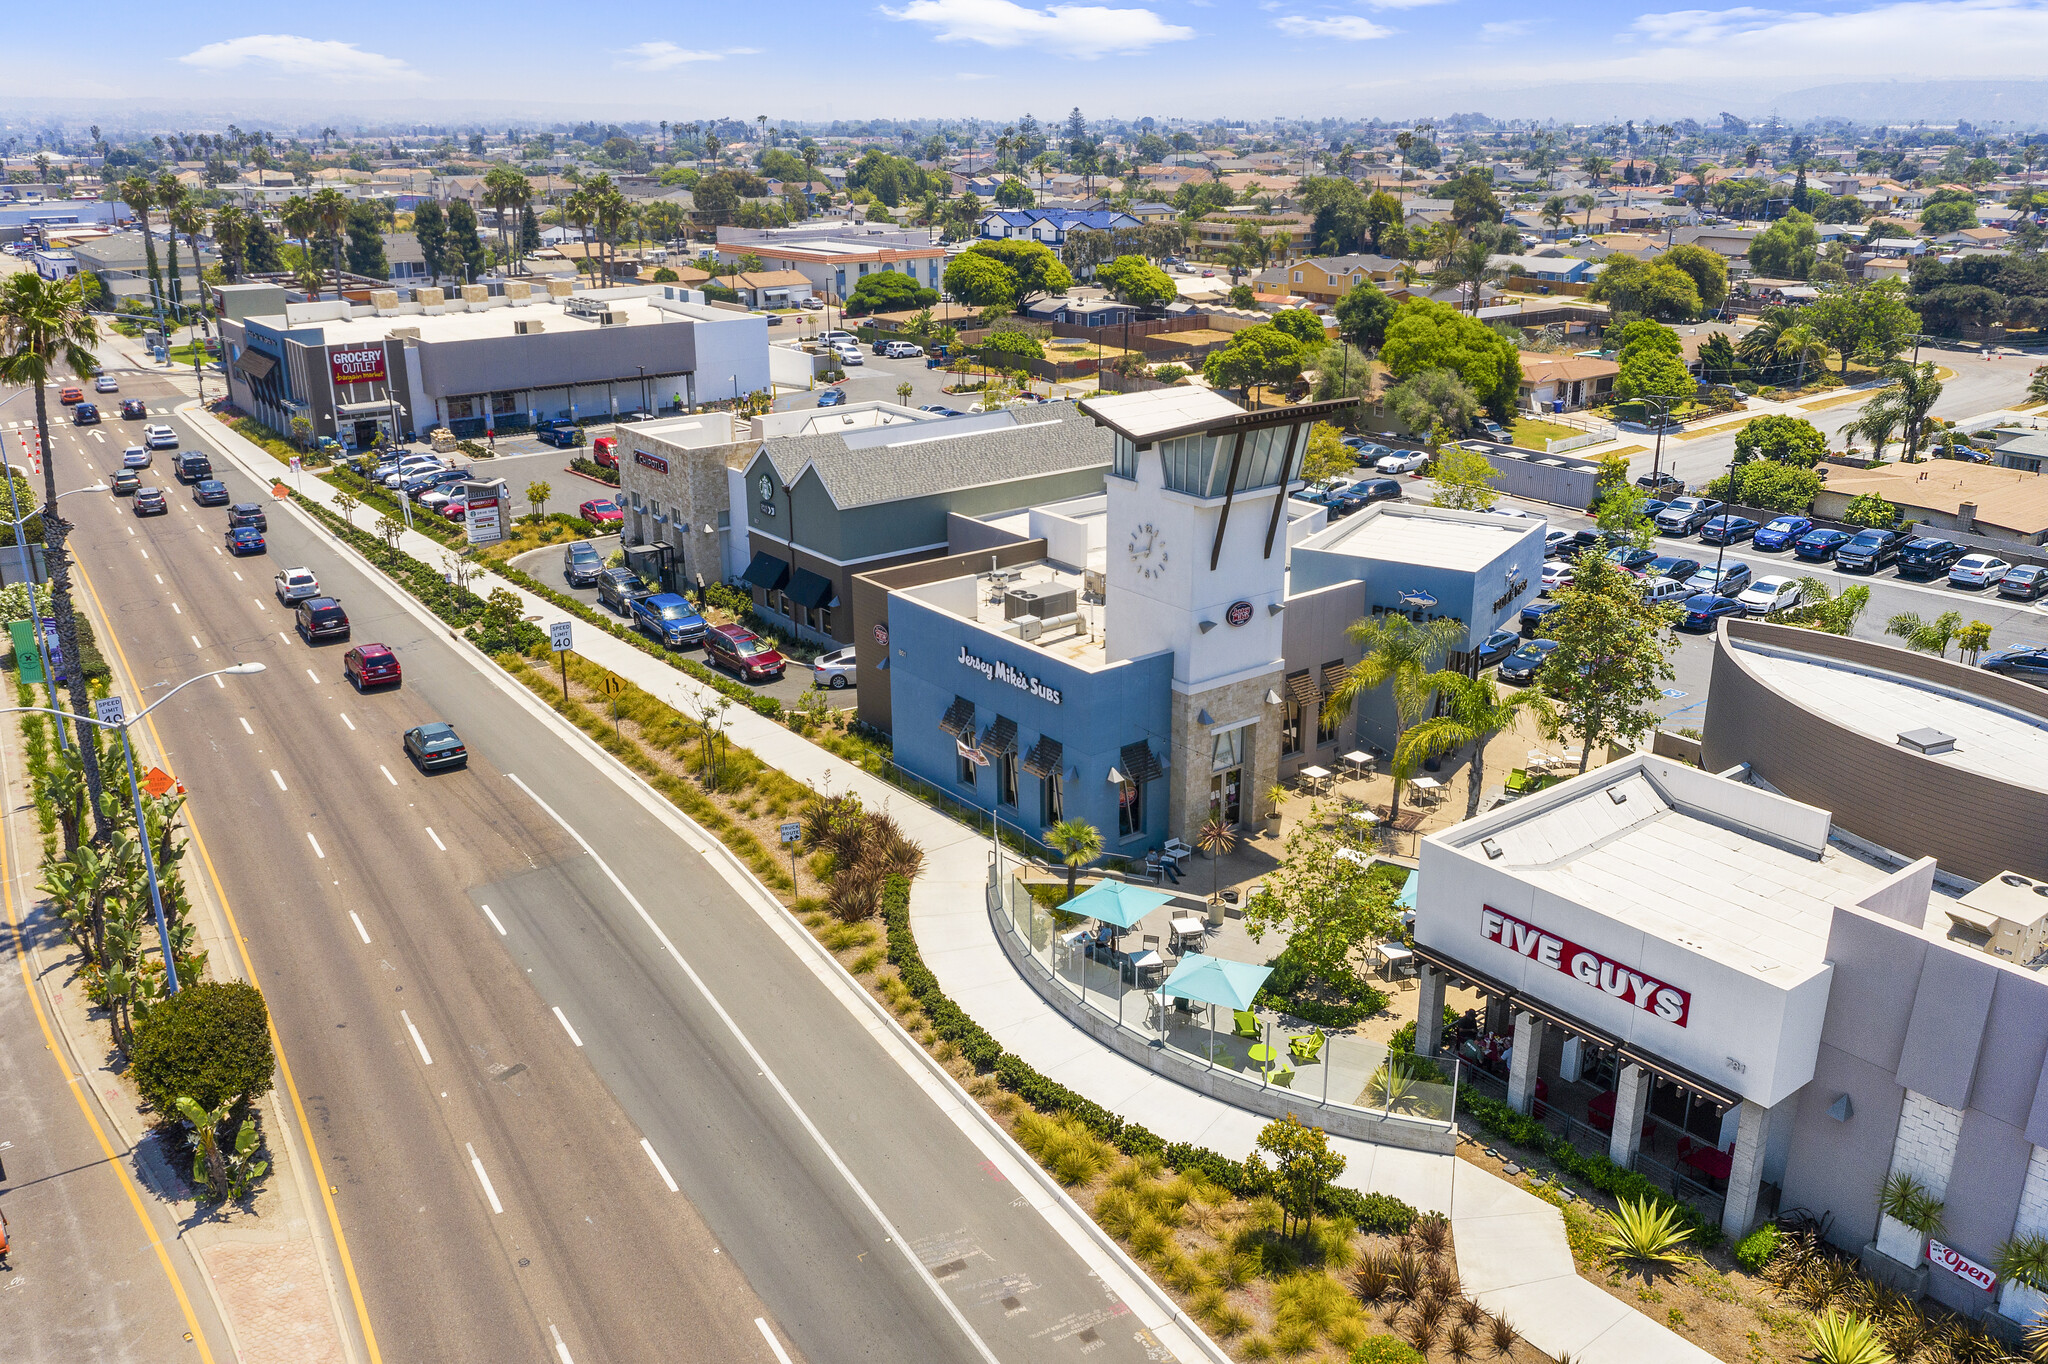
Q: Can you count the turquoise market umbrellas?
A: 3